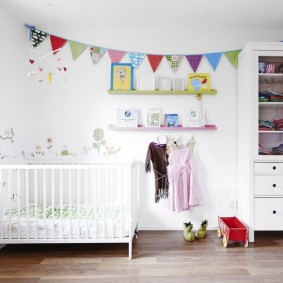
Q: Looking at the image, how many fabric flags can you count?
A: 11